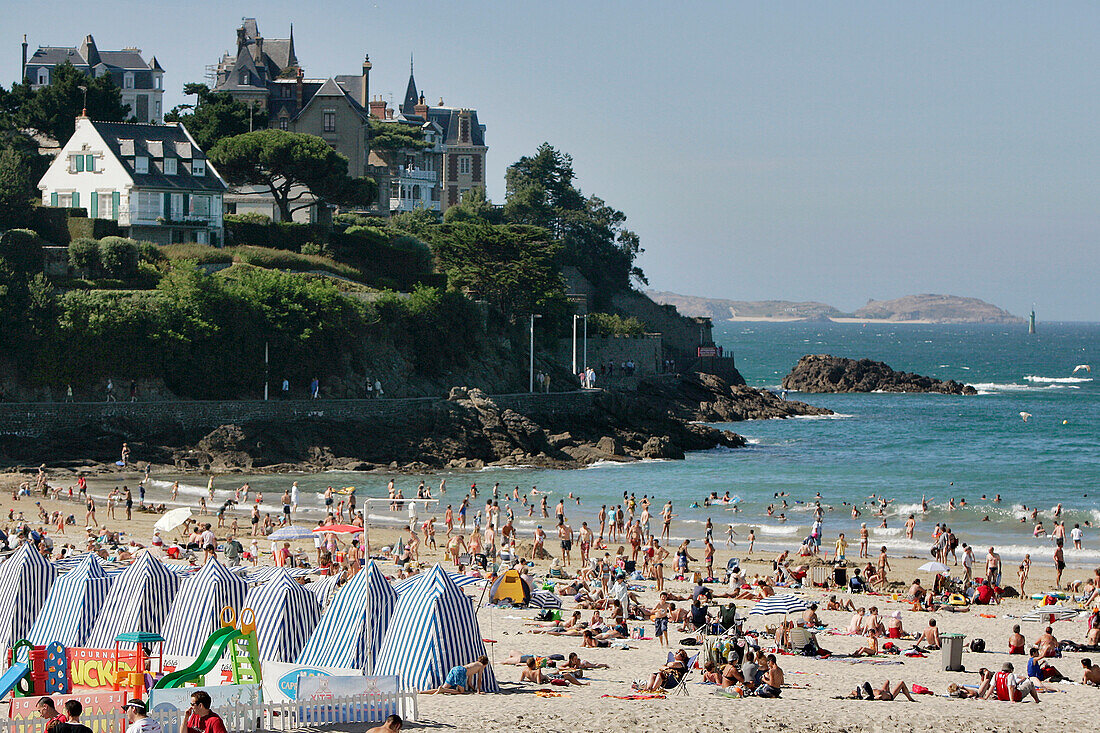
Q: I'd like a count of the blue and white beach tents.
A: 7